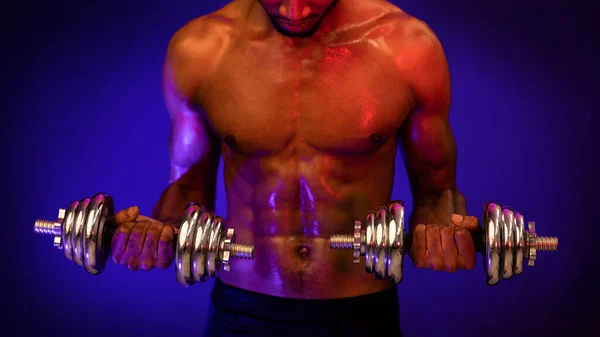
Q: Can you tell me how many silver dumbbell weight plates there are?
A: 12